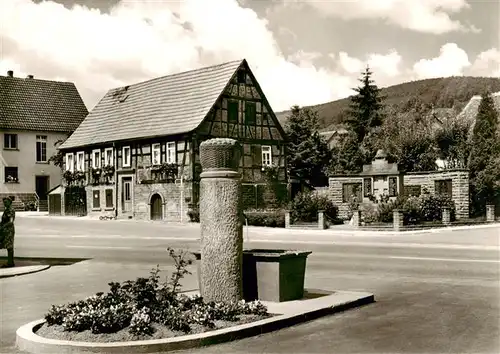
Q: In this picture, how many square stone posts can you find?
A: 6